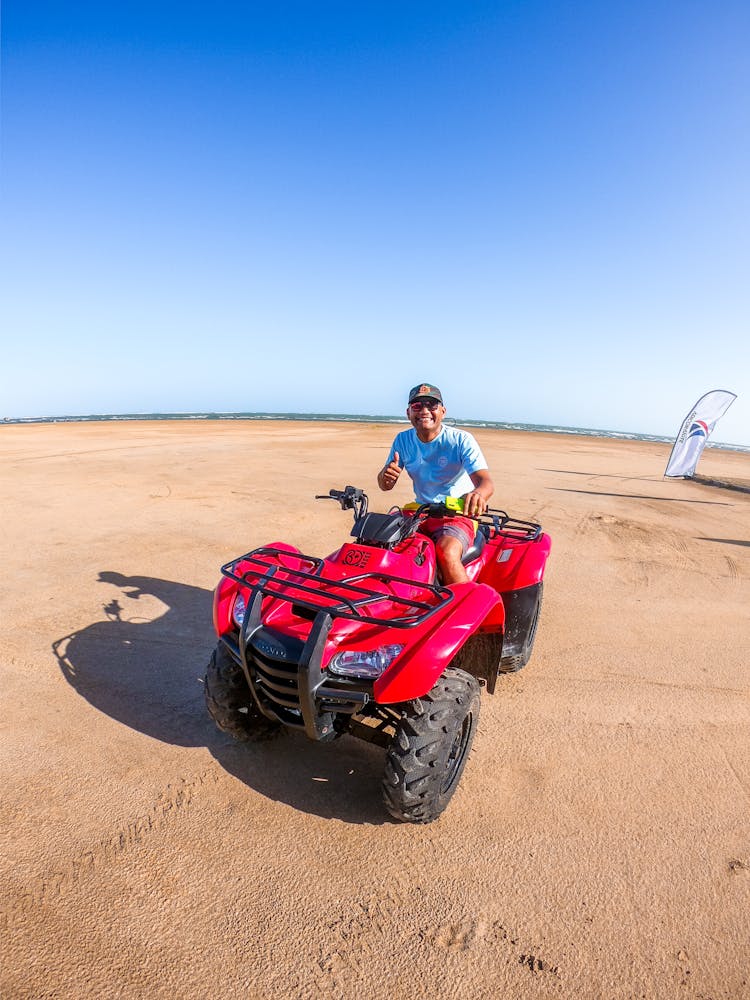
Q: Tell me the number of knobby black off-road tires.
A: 3